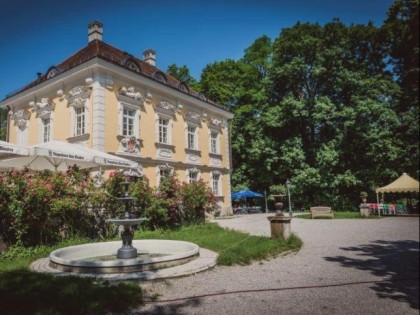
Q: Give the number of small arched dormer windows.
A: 5